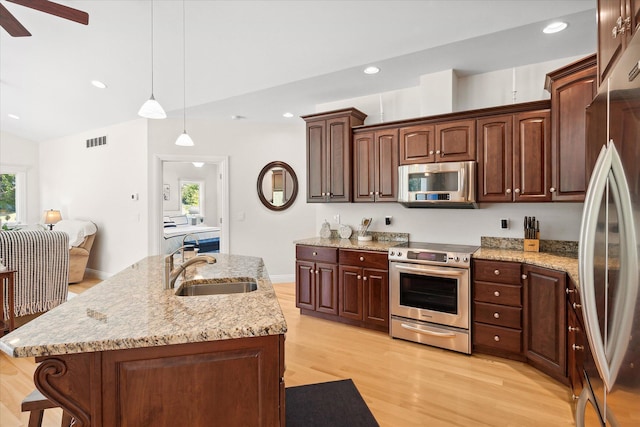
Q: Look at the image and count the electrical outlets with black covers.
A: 2